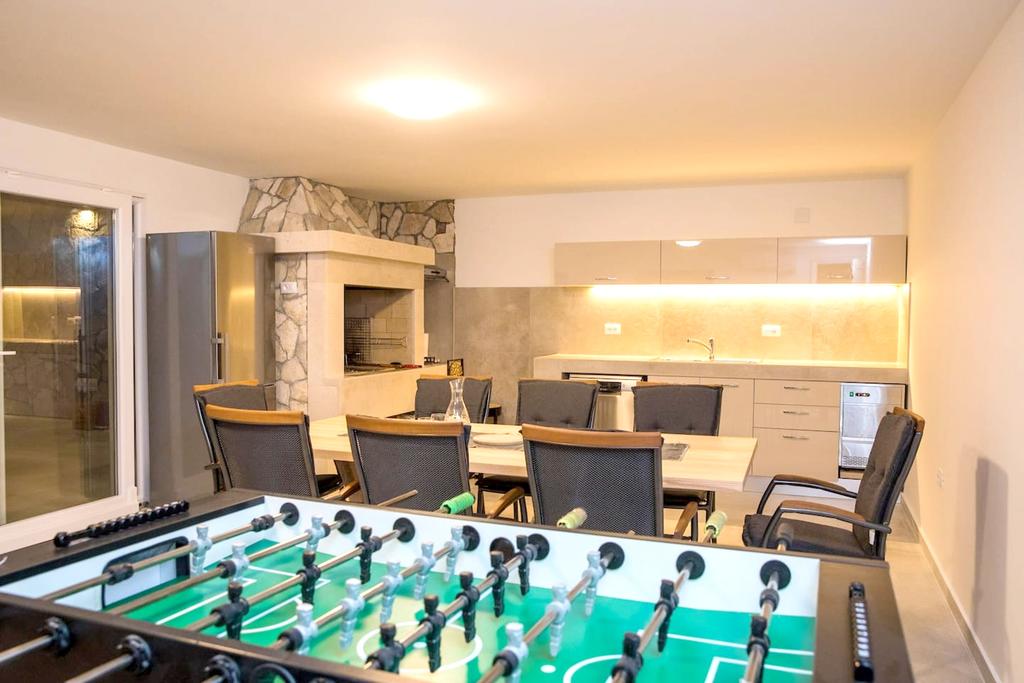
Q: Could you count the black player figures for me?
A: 11